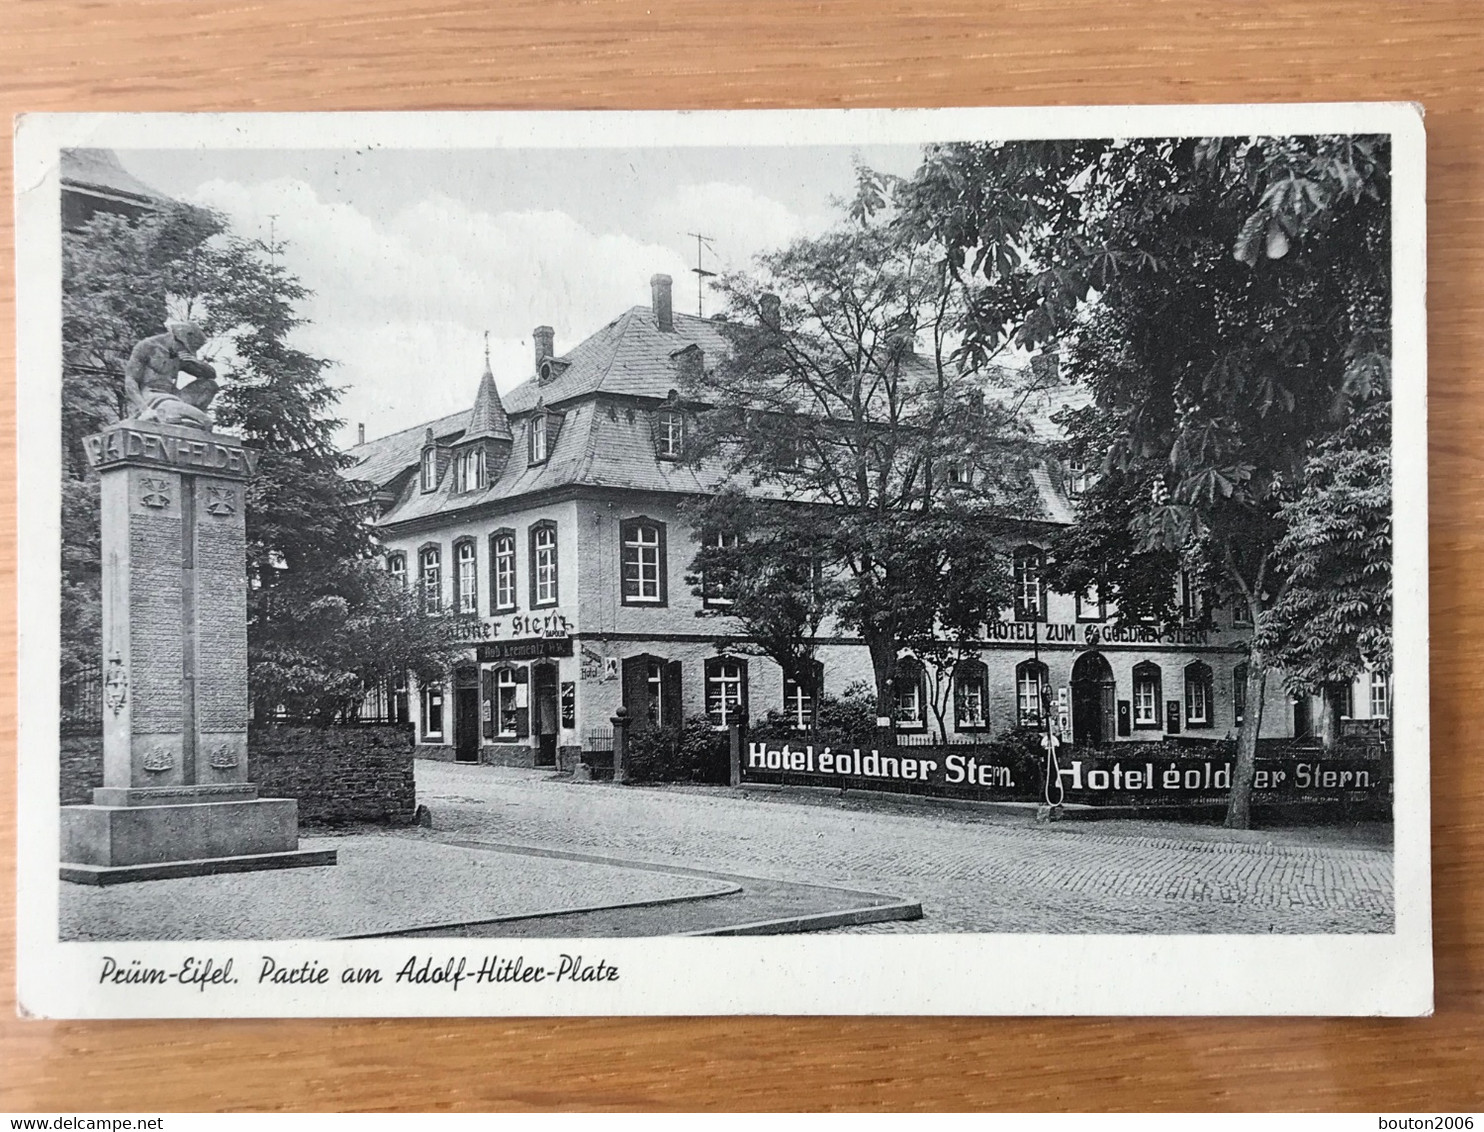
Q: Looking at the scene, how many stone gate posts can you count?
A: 2